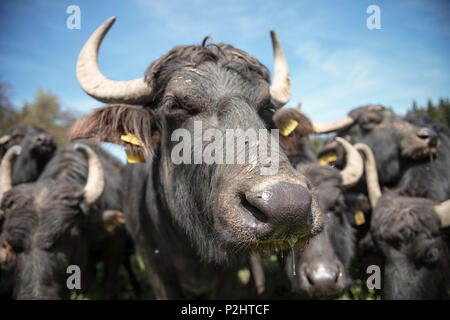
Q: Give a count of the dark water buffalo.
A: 6